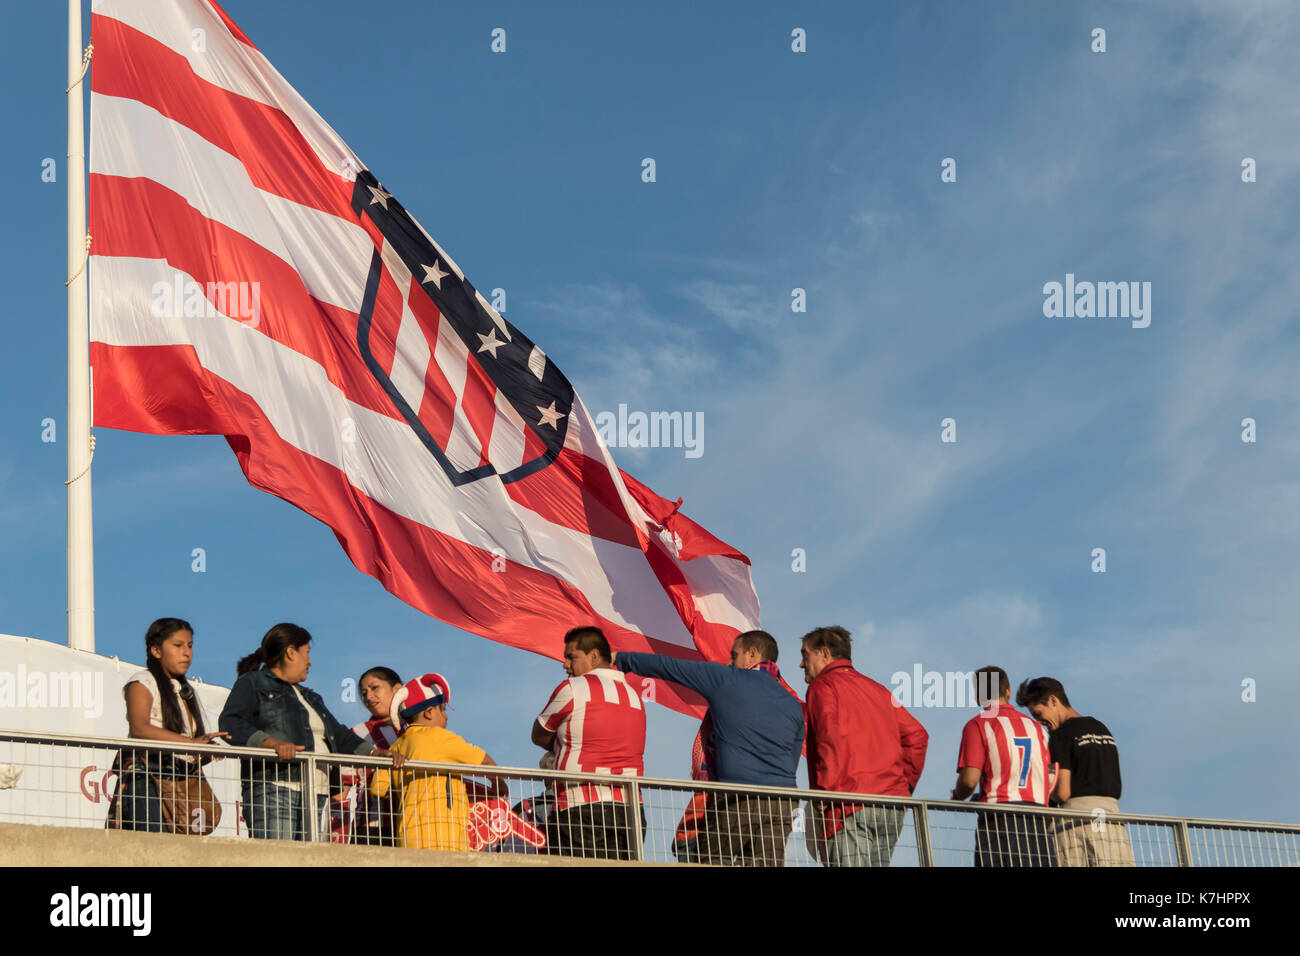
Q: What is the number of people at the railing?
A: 9